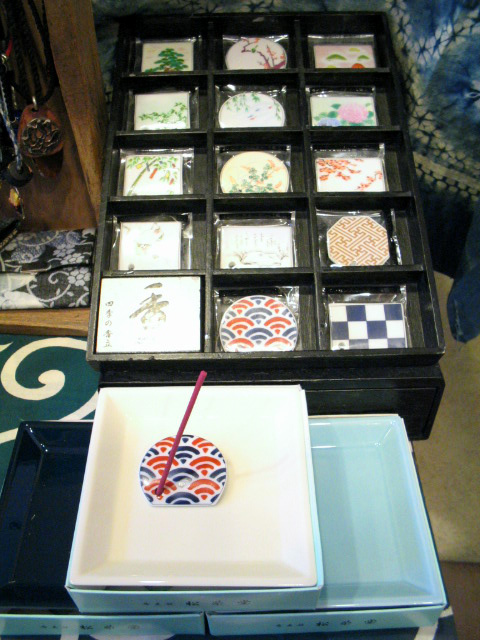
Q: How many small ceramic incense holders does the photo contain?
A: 15